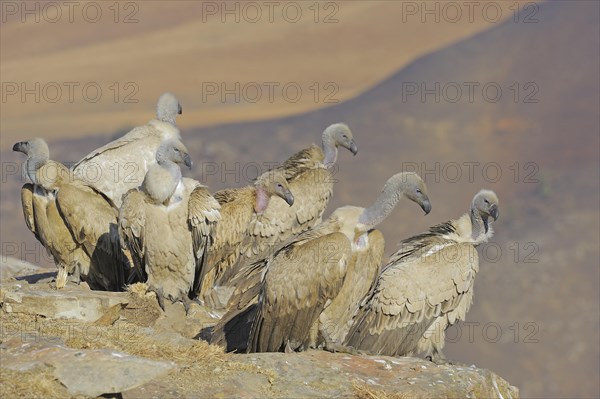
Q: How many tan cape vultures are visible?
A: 7